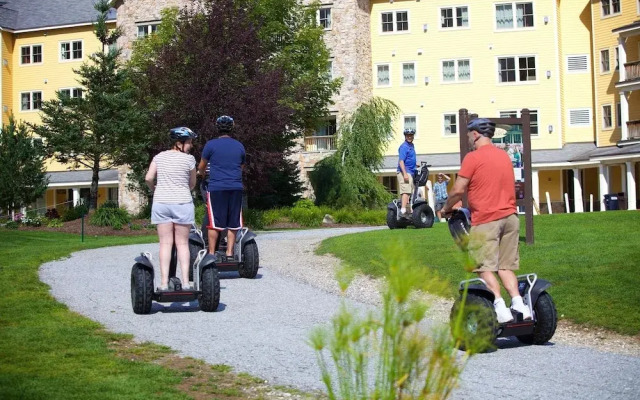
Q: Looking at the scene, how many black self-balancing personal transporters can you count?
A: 4